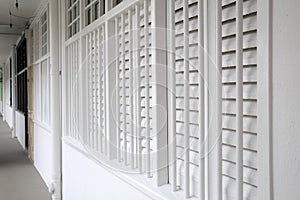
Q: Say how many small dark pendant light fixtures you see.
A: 2